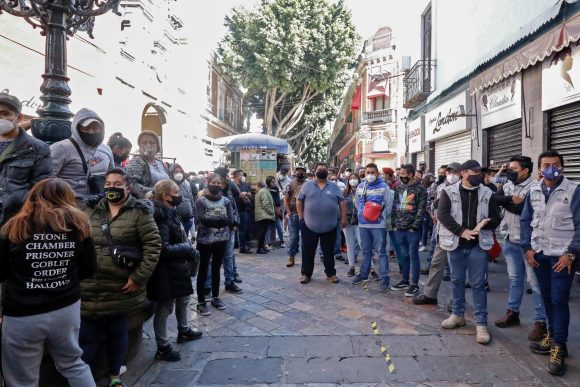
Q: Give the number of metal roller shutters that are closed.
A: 4